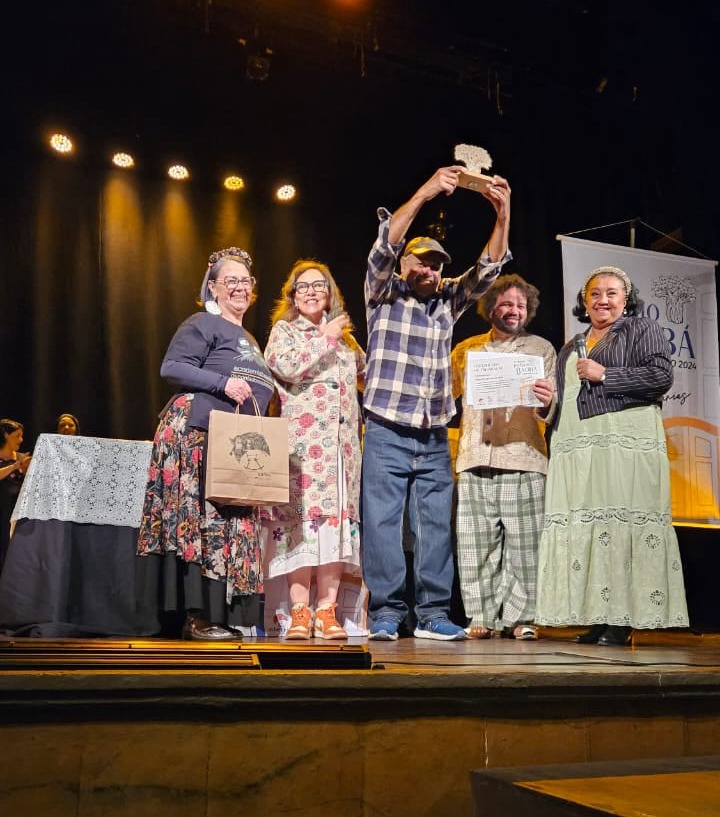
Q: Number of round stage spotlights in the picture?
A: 5